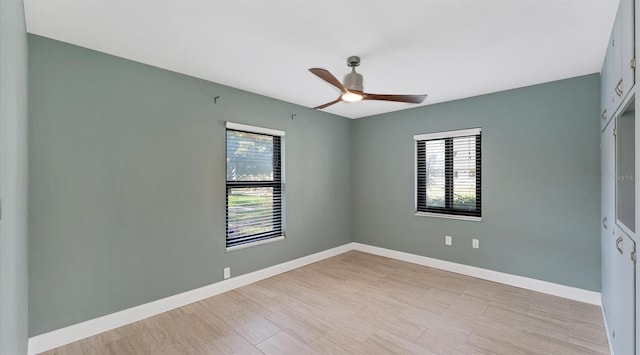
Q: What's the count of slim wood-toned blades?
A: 3